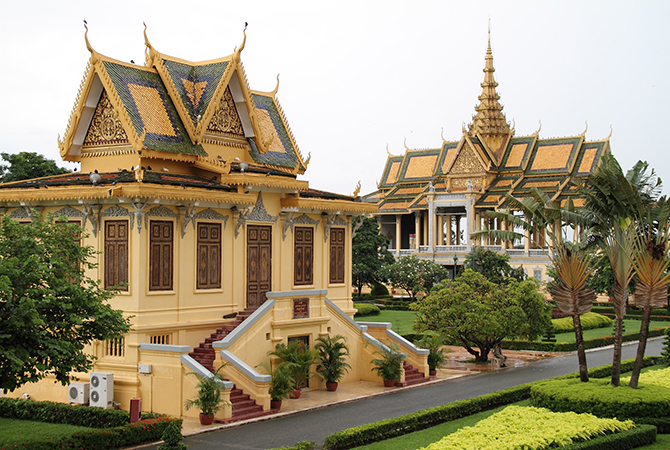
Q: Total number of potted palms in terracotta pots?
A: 6